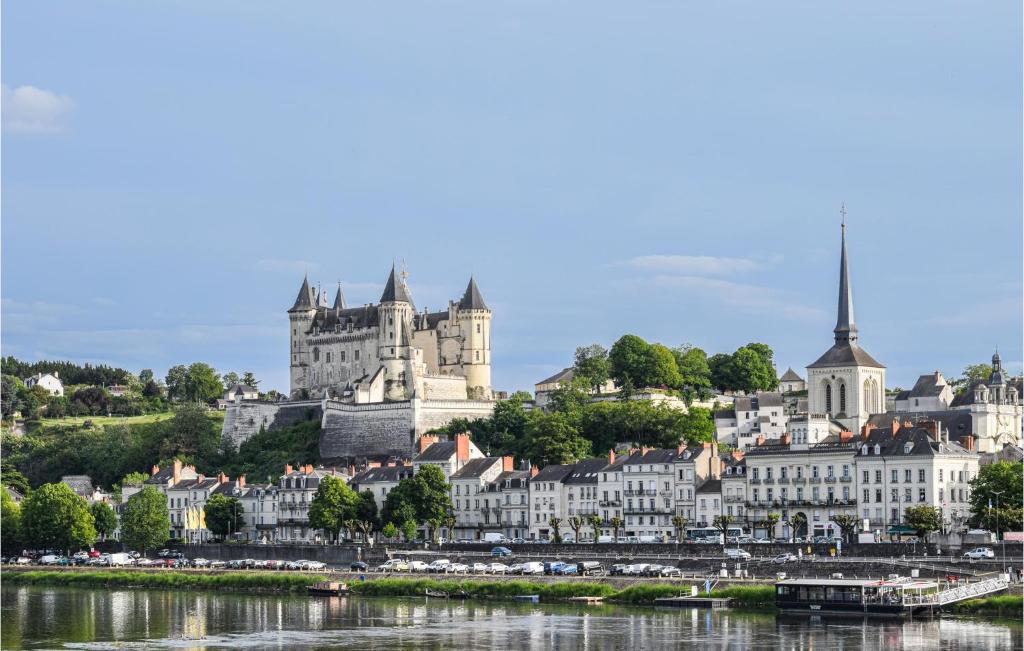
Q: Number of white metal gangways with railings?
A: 1